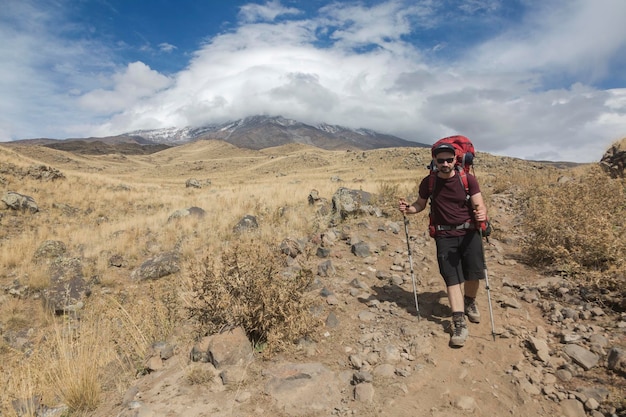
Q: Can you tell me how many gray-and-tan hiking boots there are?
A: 2